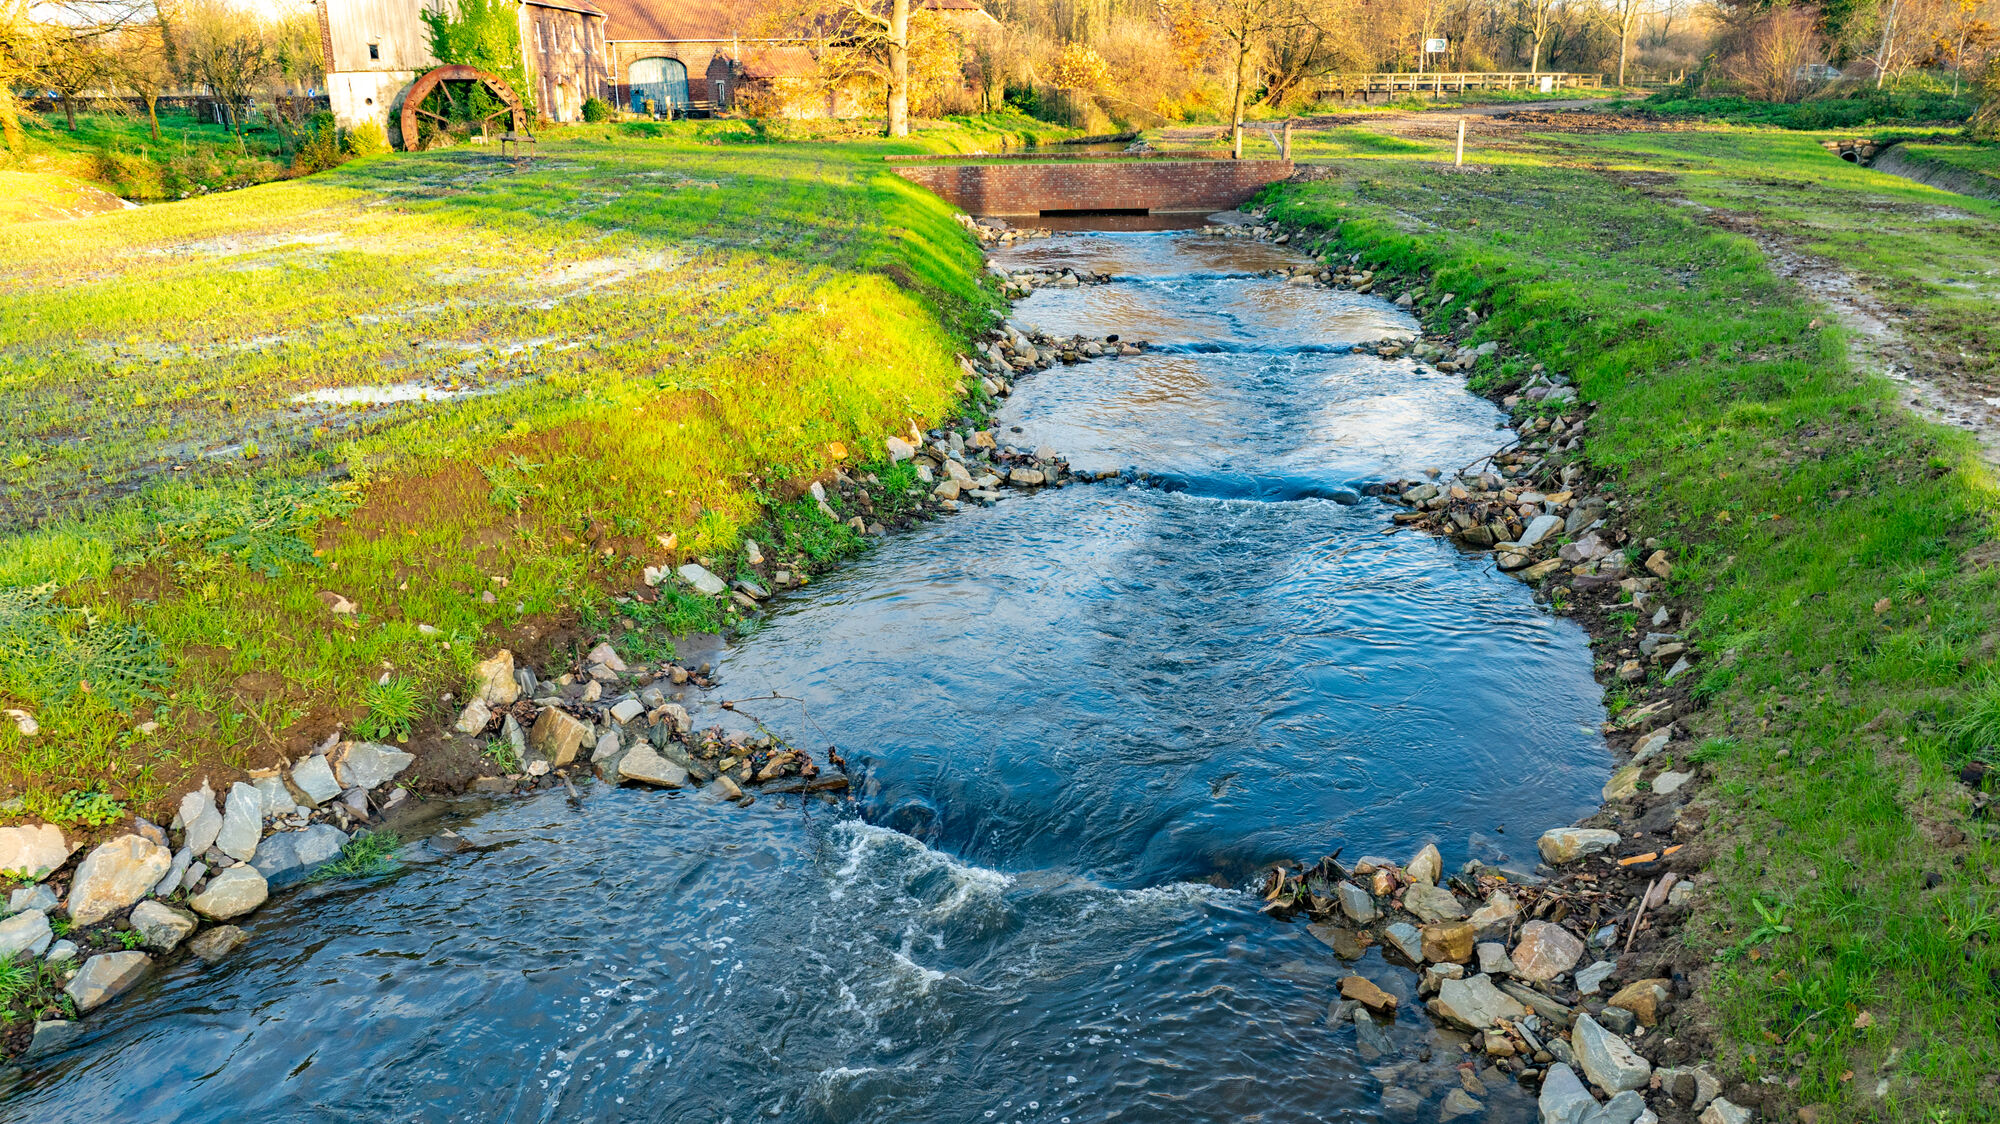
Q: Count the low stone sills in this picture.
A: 5